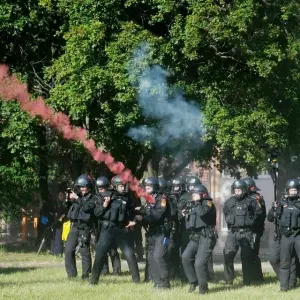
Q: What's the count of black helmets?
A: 11